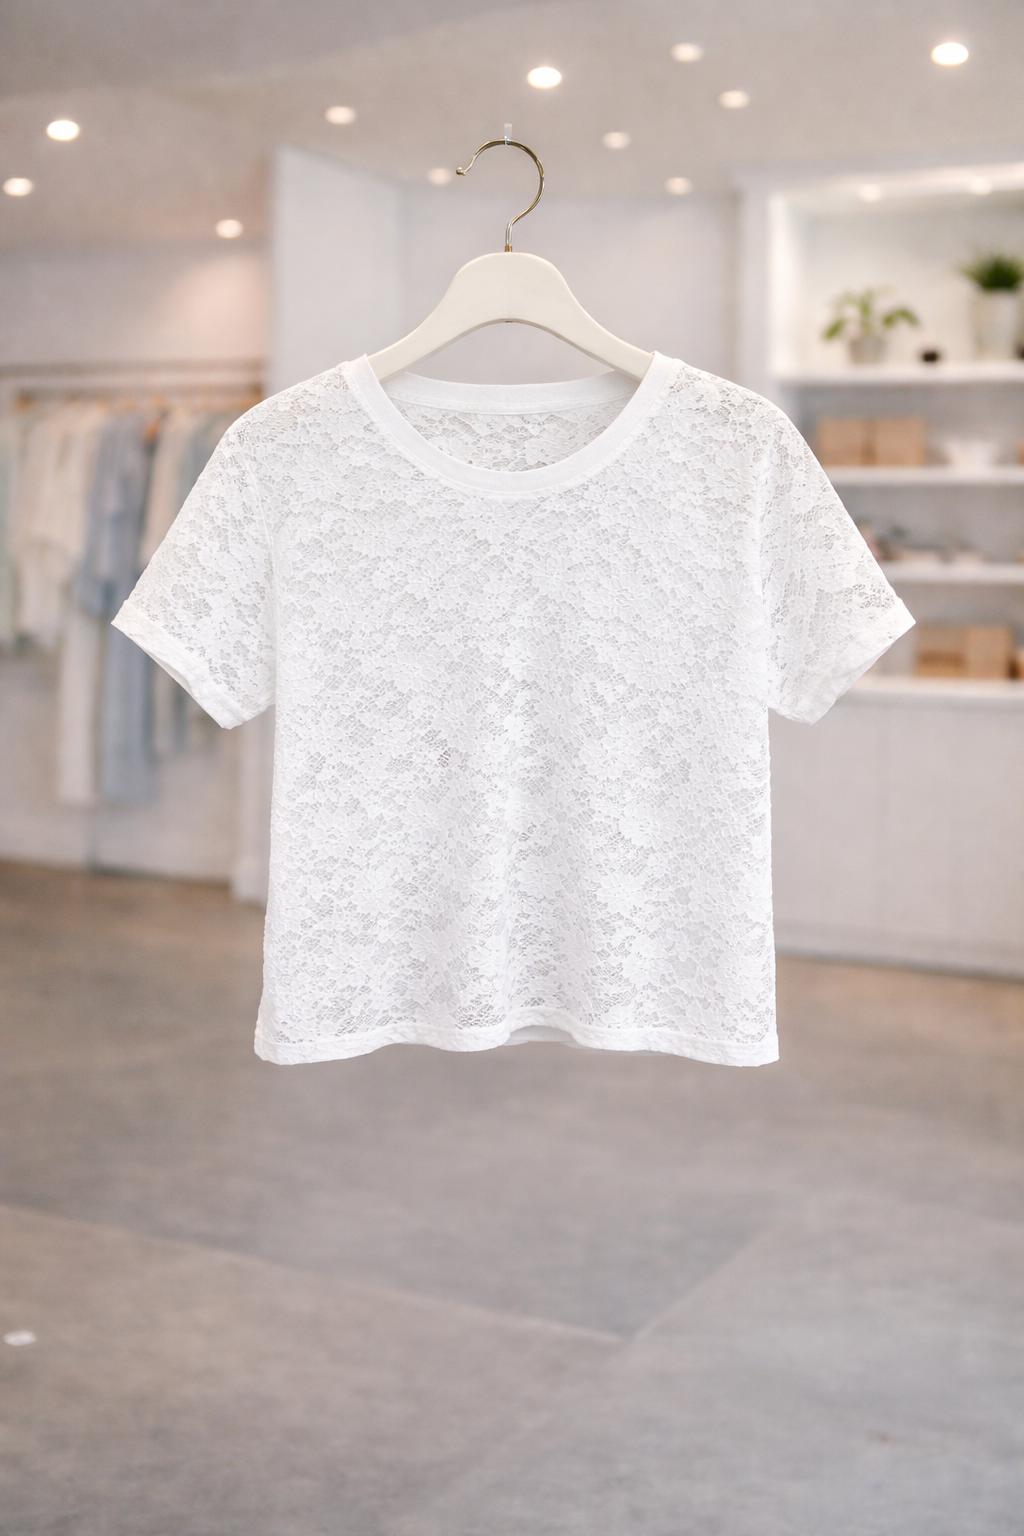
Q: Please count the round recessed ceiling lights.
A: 11